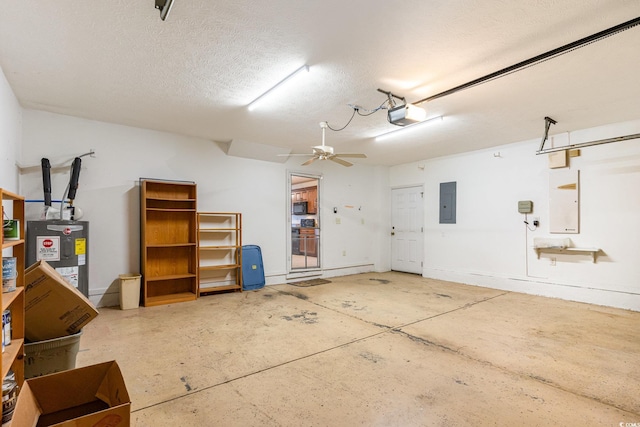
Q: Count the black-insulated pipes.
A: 2